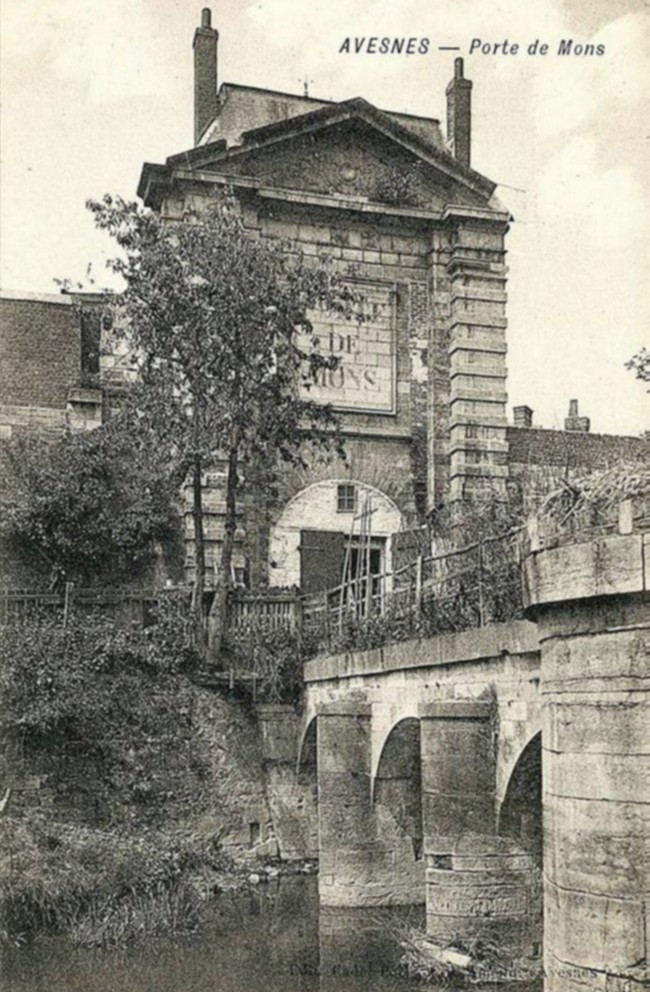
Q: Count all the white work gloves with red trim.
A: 0